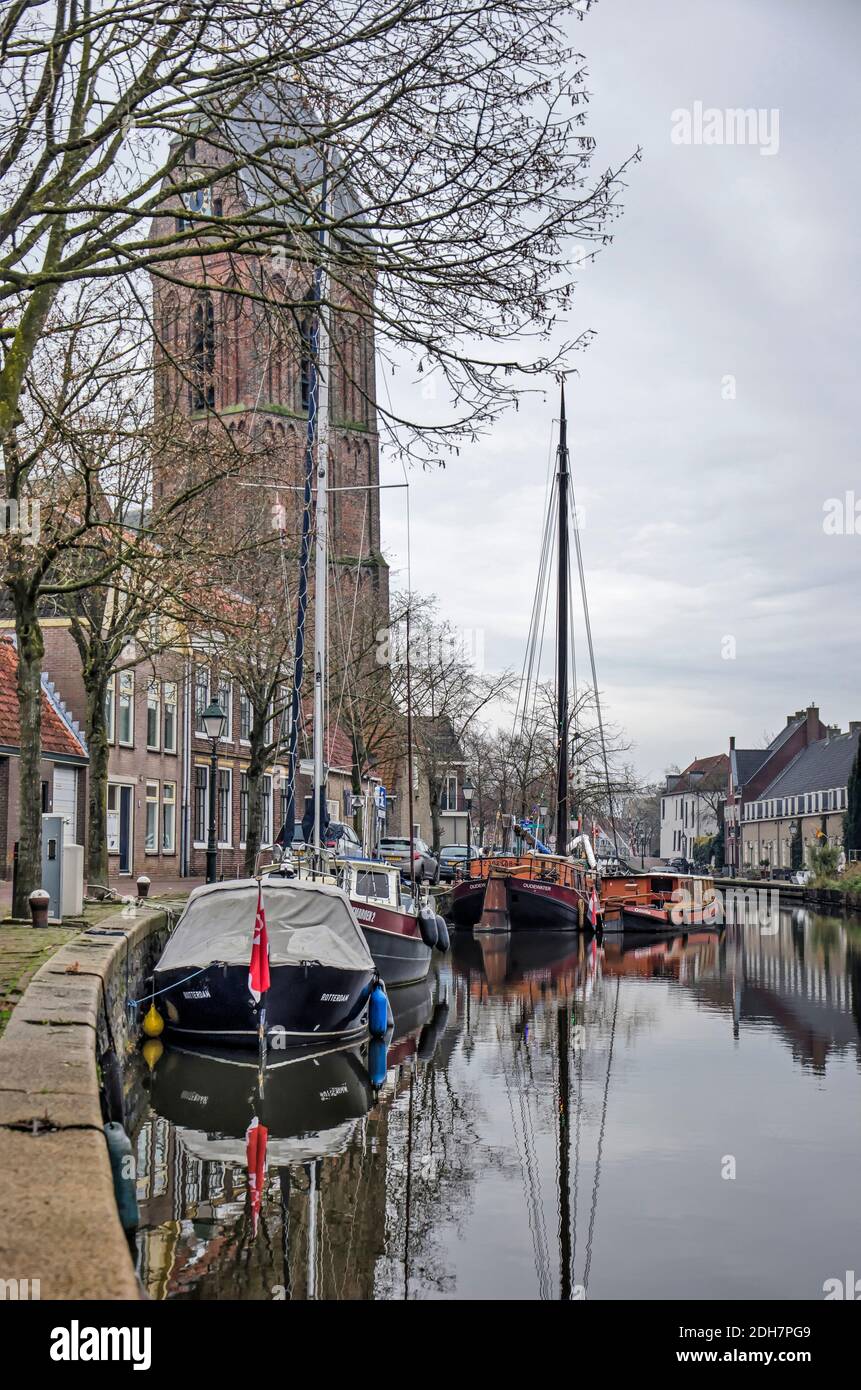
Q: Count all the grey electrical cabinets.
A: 2